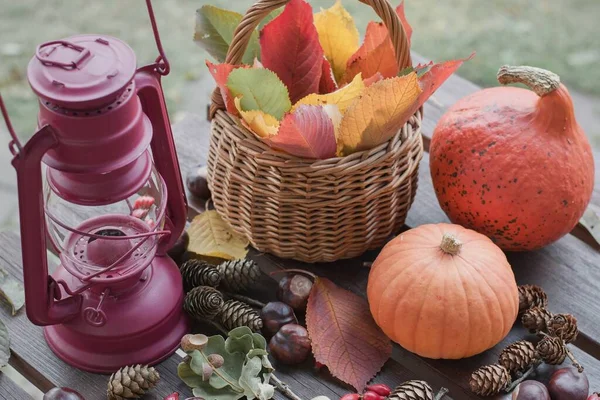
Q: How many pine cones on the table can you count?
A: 12